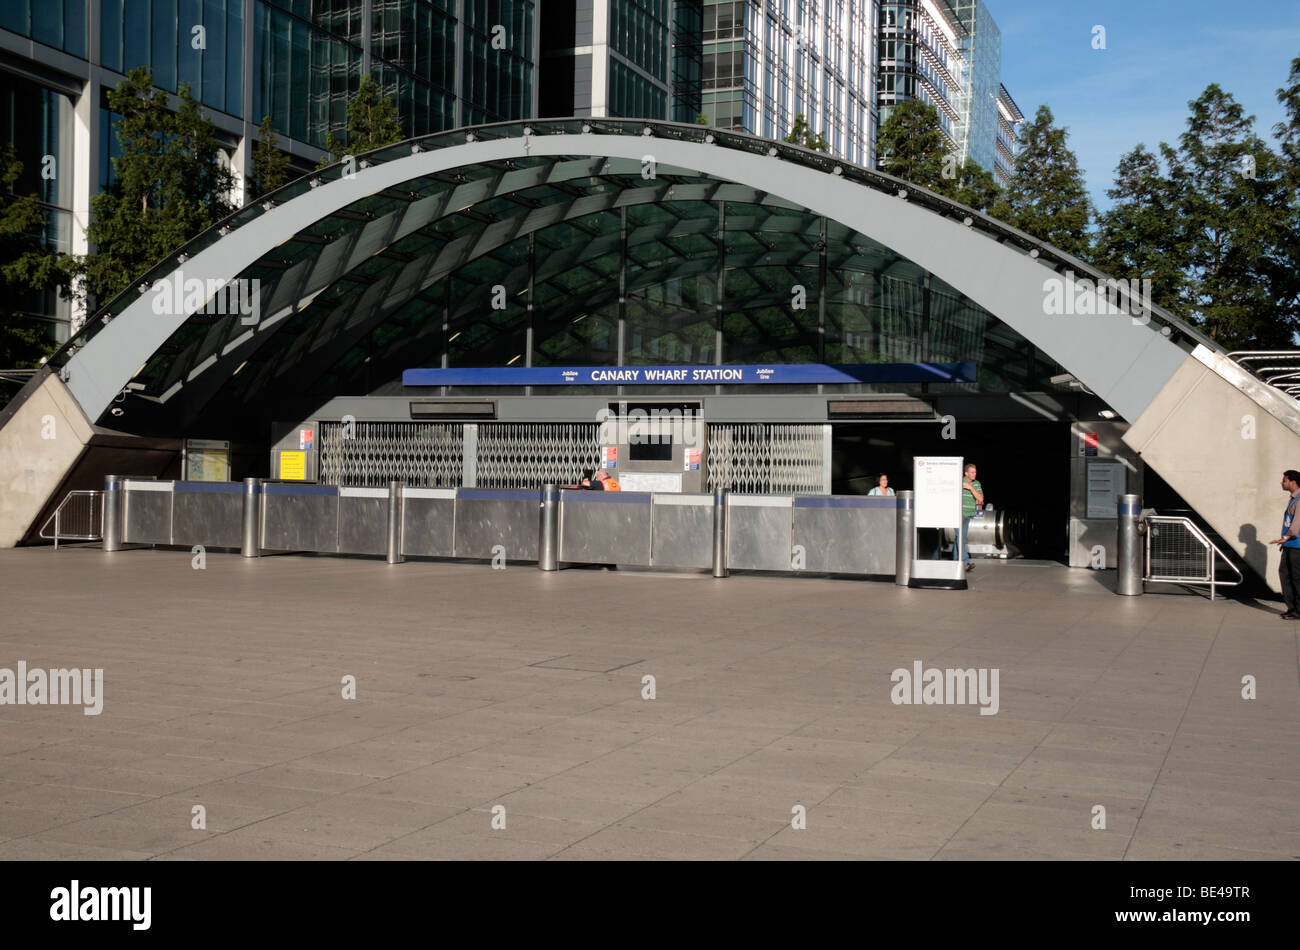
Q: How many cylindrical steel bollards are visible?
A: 7